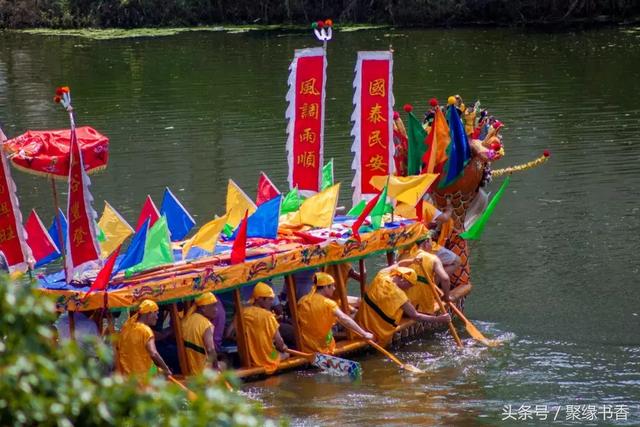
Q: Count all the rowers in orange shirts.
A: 6